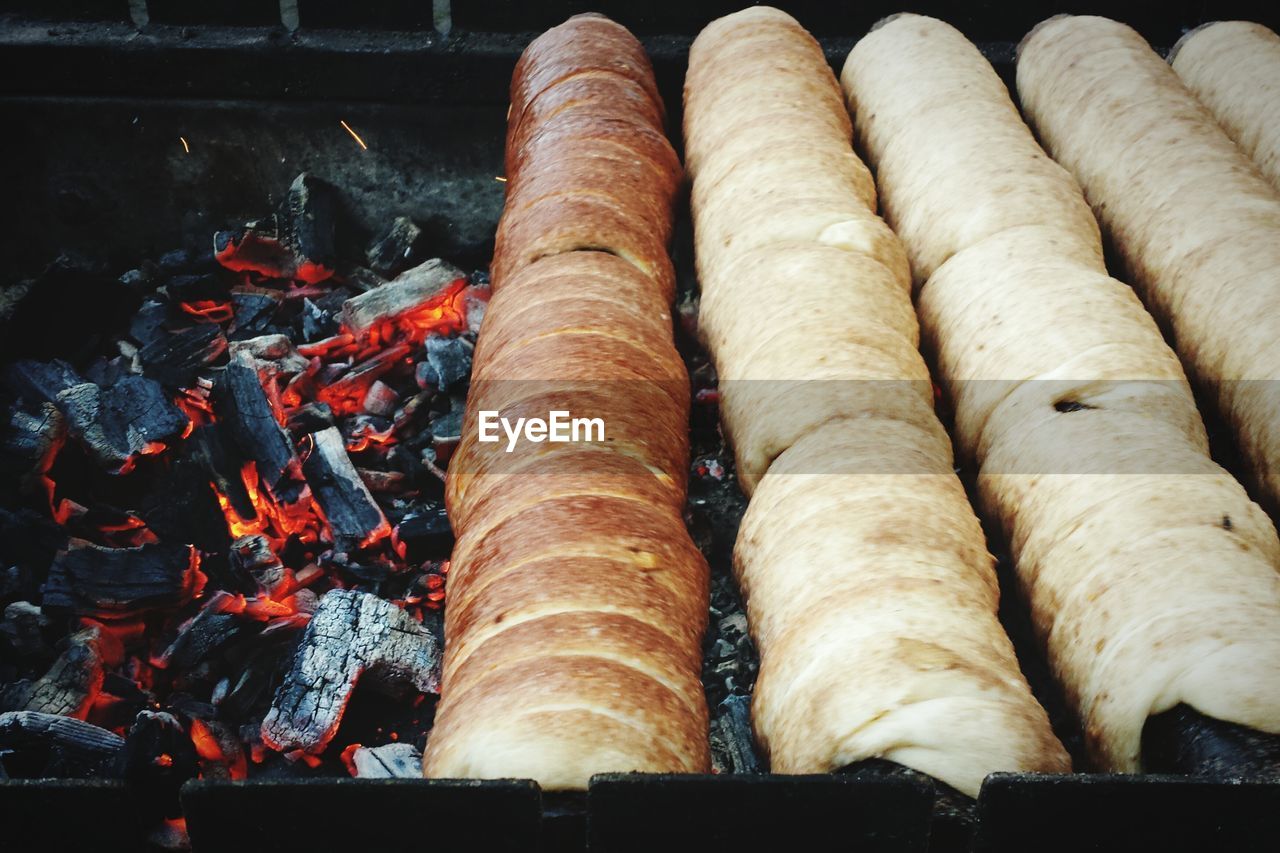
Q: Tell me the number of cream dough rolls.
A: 4